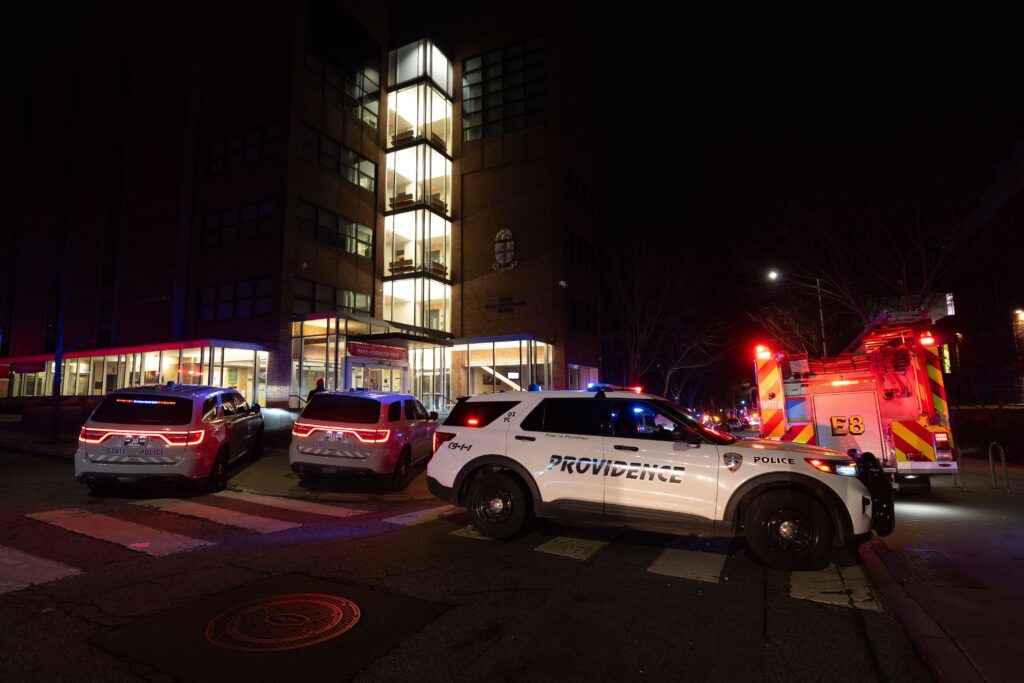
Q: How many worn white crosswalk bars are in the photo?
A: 9